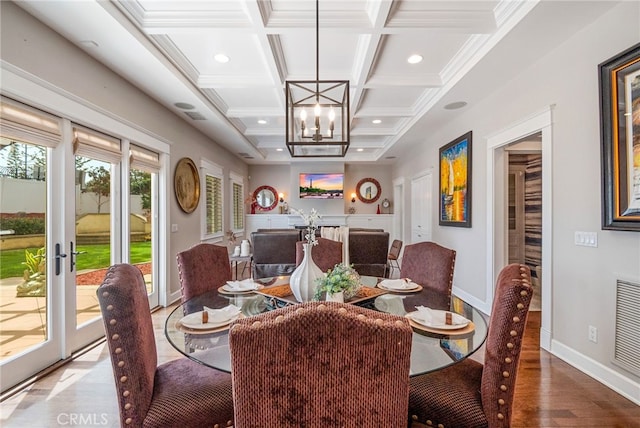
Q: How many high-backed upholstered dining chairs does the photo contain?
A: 6